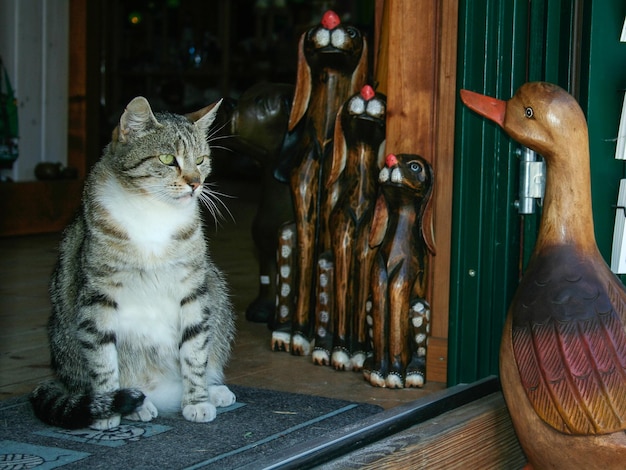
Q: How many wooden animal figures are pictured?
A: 4